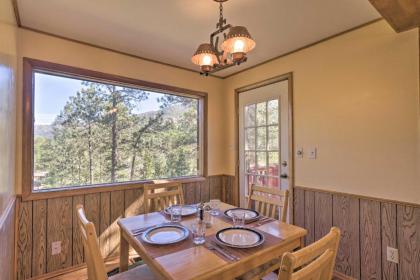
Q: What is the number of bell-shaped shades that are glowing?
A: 2